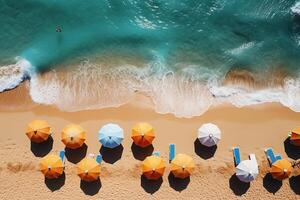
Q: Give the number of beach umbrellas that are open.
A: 12